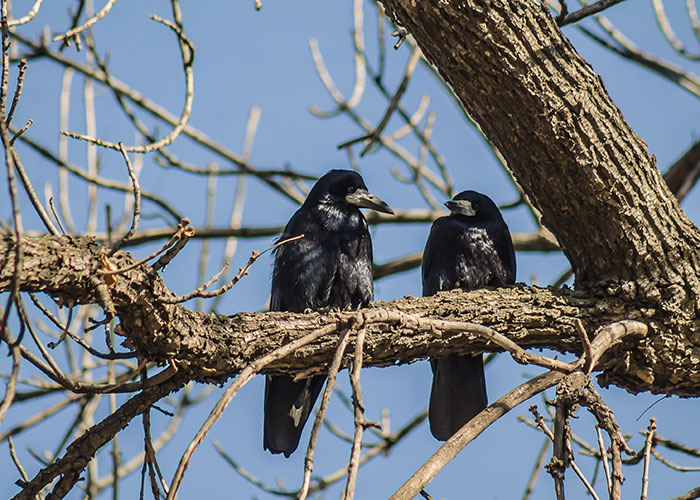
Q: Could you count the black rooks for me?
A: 2